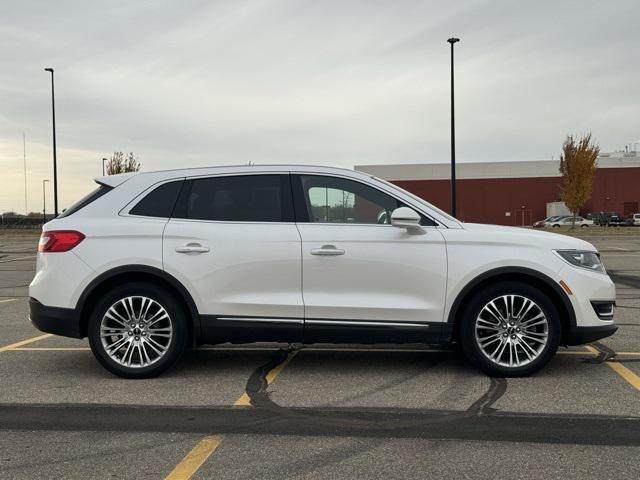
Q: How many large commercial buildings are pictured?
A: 1